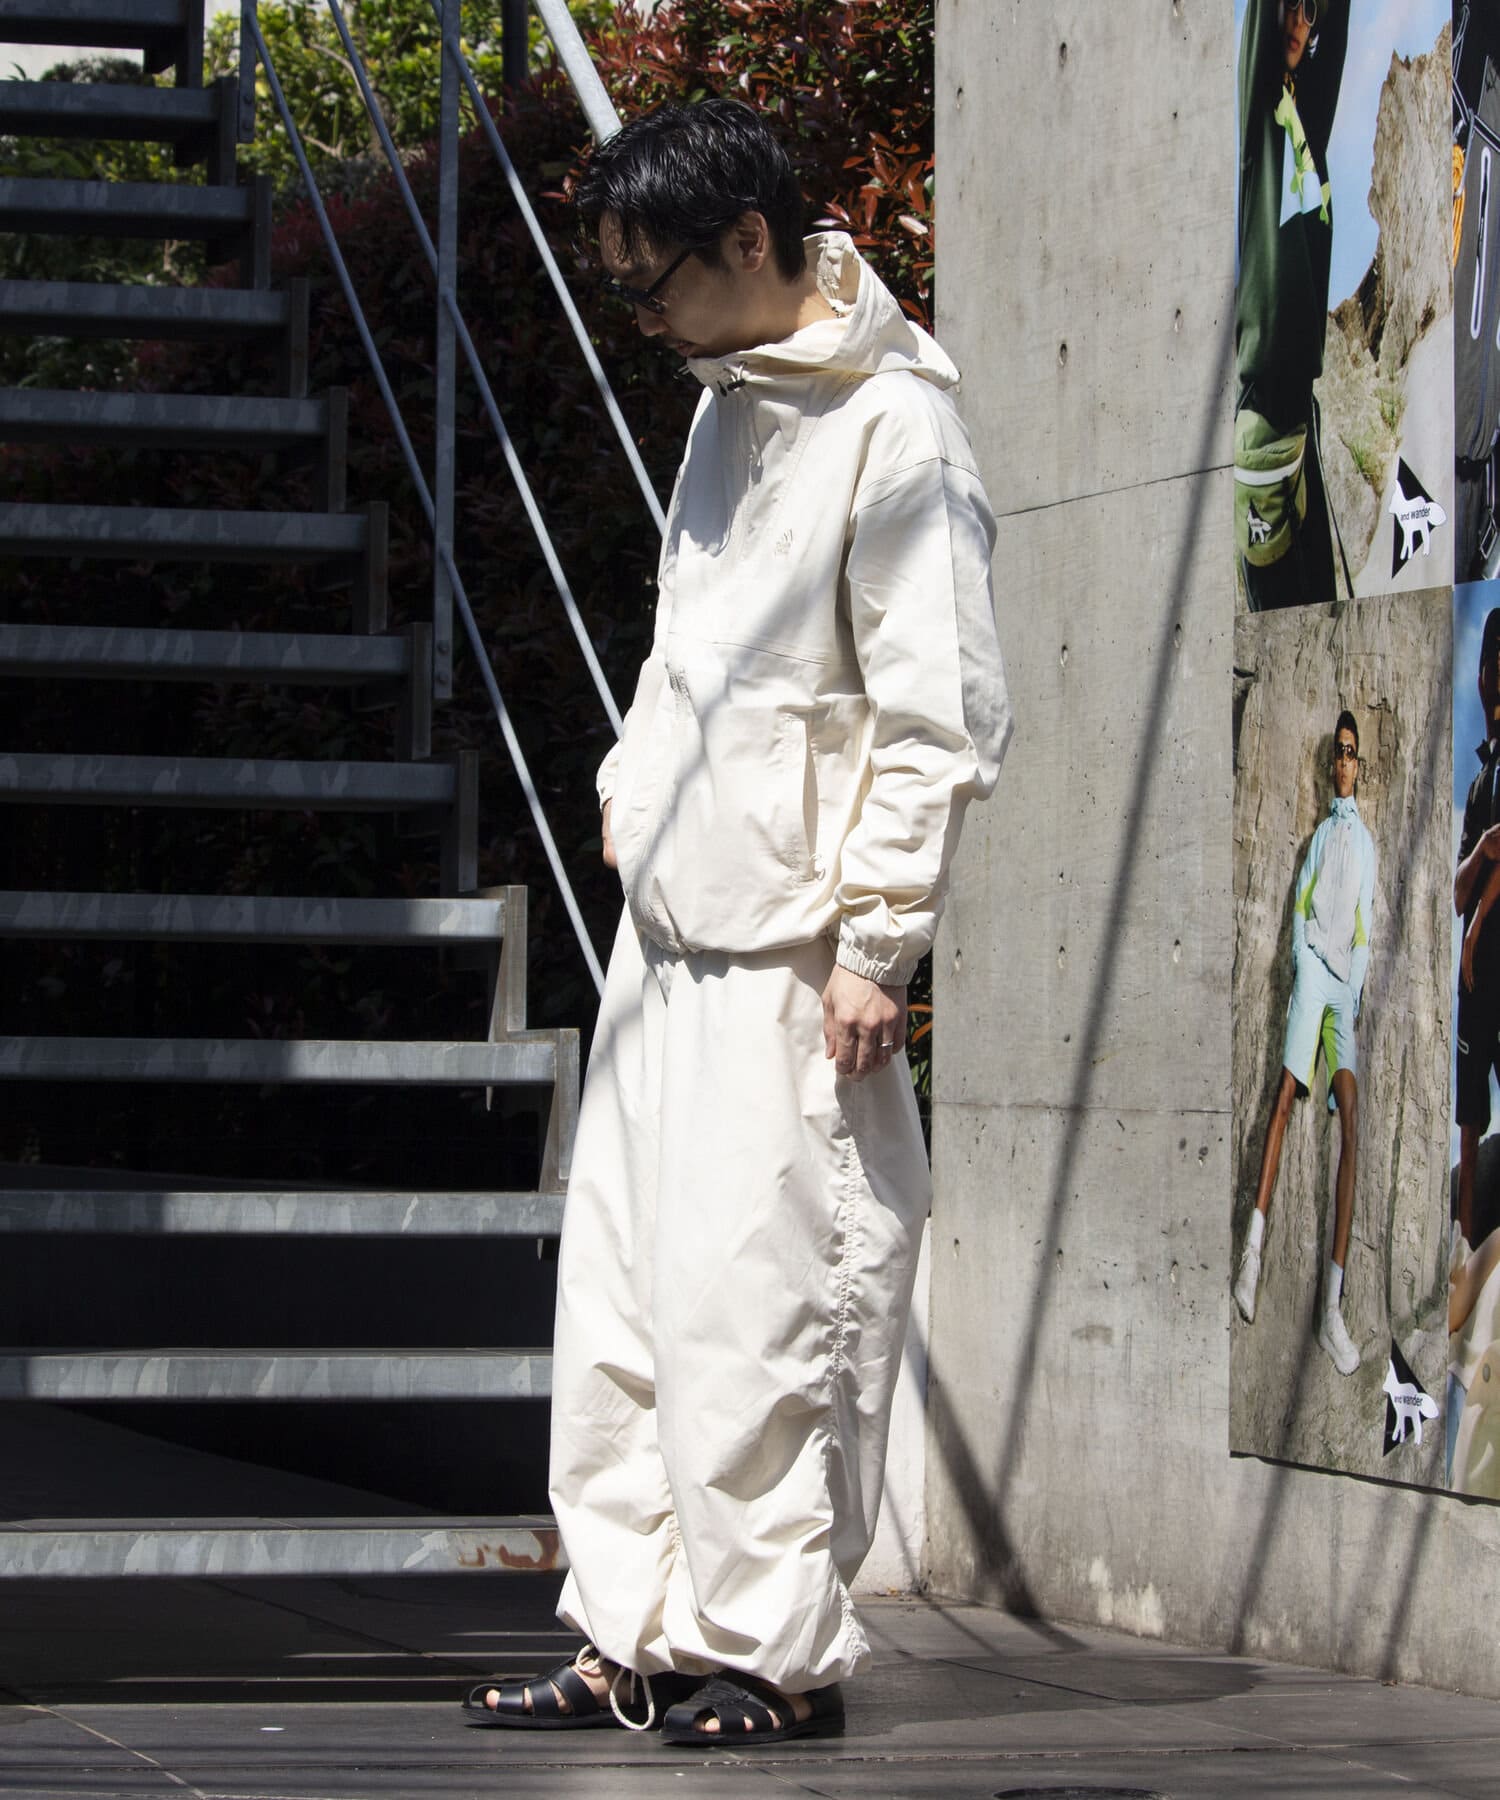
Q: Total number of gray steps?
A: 13